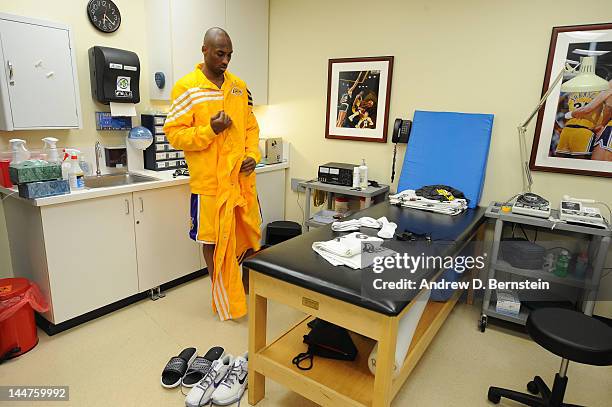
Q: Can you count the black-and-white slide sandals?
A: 2